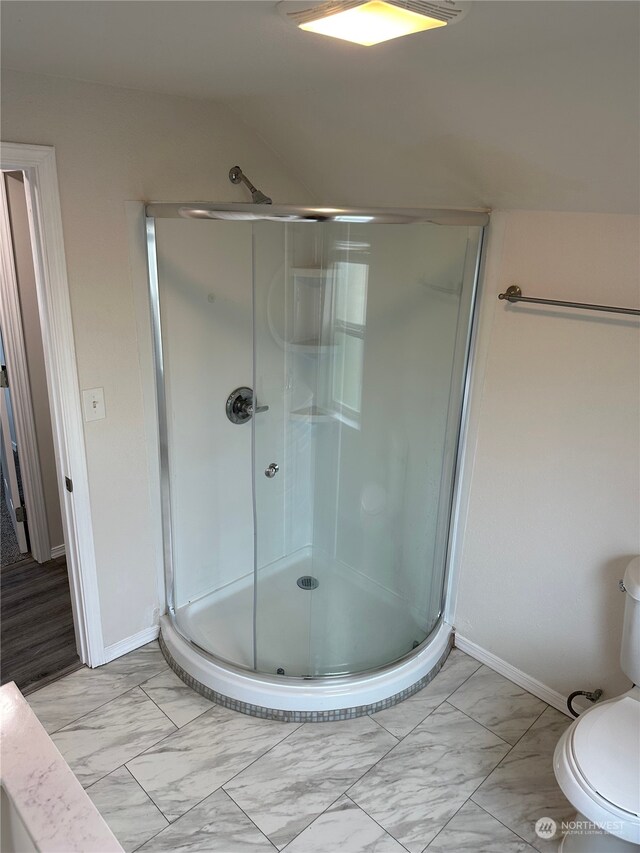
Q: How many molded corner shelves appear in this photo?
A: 3